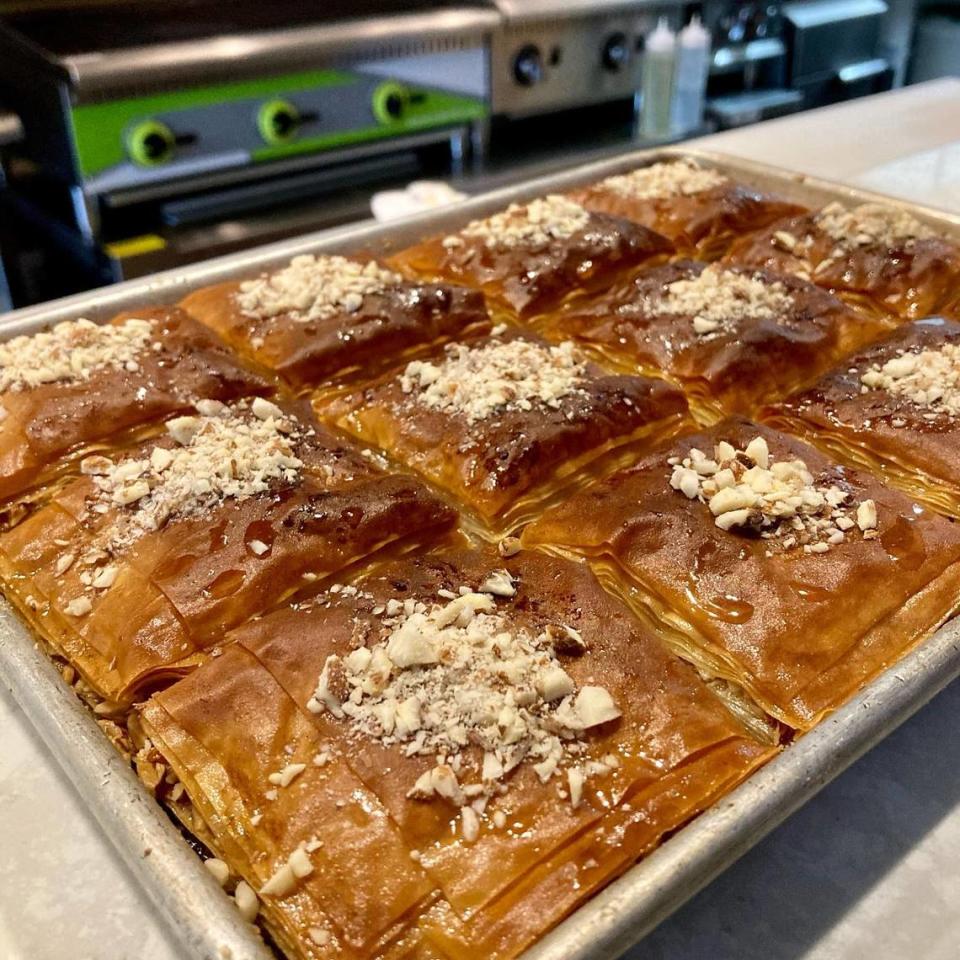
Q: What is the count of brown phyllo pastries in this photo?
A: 11